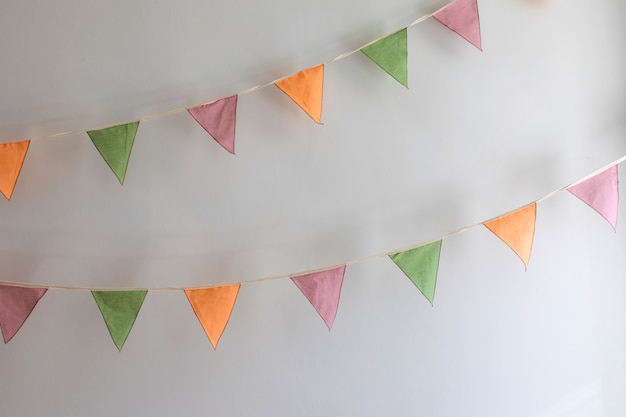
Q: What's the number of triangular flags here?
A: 13